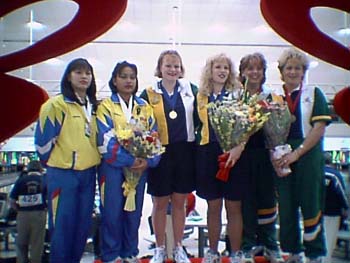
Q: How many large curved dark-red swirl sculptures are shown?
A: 2